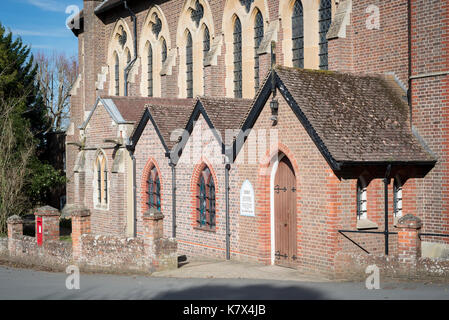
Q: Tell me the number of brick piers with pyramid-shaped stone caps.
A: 5